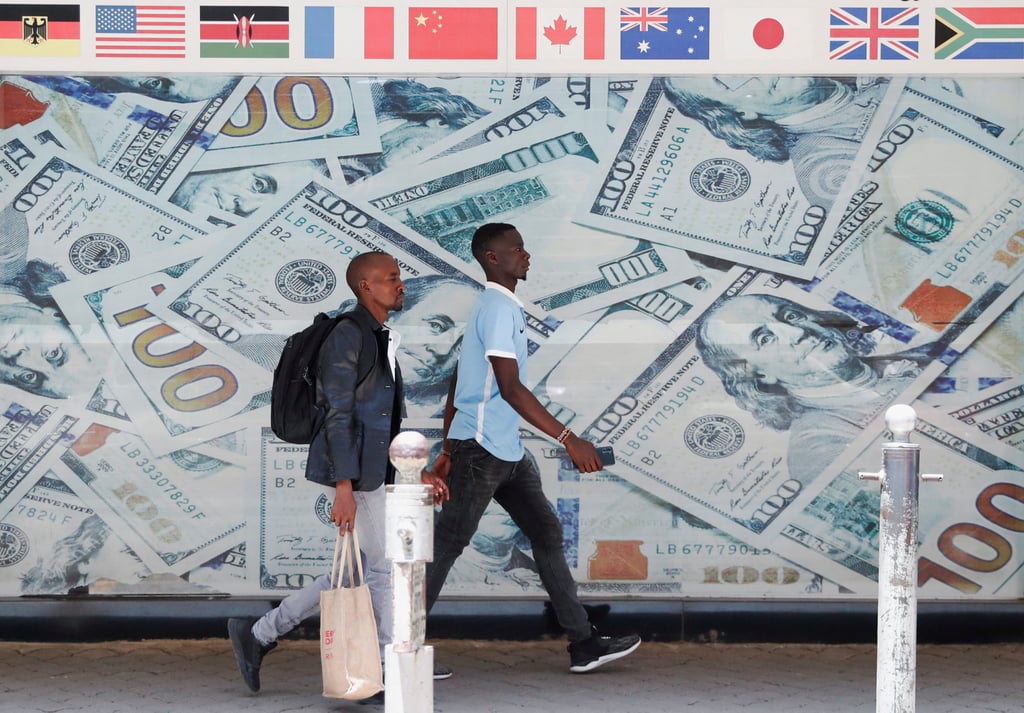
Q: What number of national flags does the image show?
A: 10